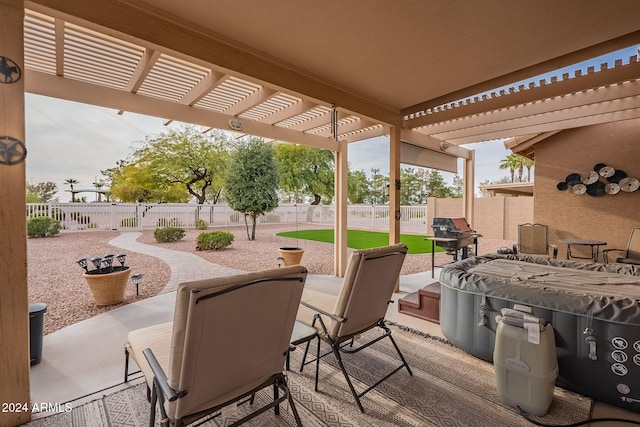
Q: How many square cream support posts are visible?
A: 4